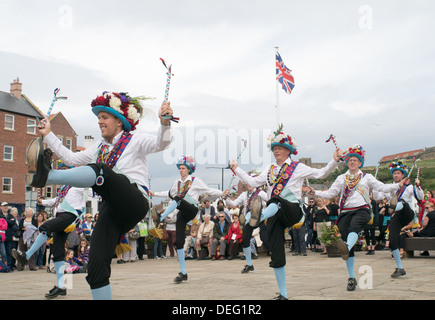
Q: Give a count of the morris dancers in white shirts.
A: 7